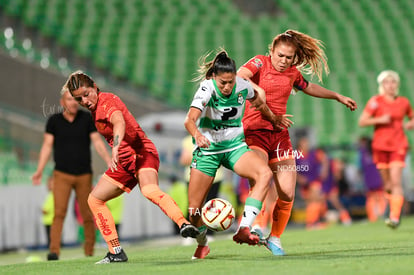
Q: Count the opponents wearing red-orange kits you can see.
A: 3